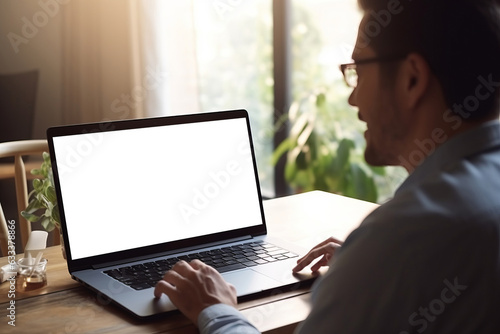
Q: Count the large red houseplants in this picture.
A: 0